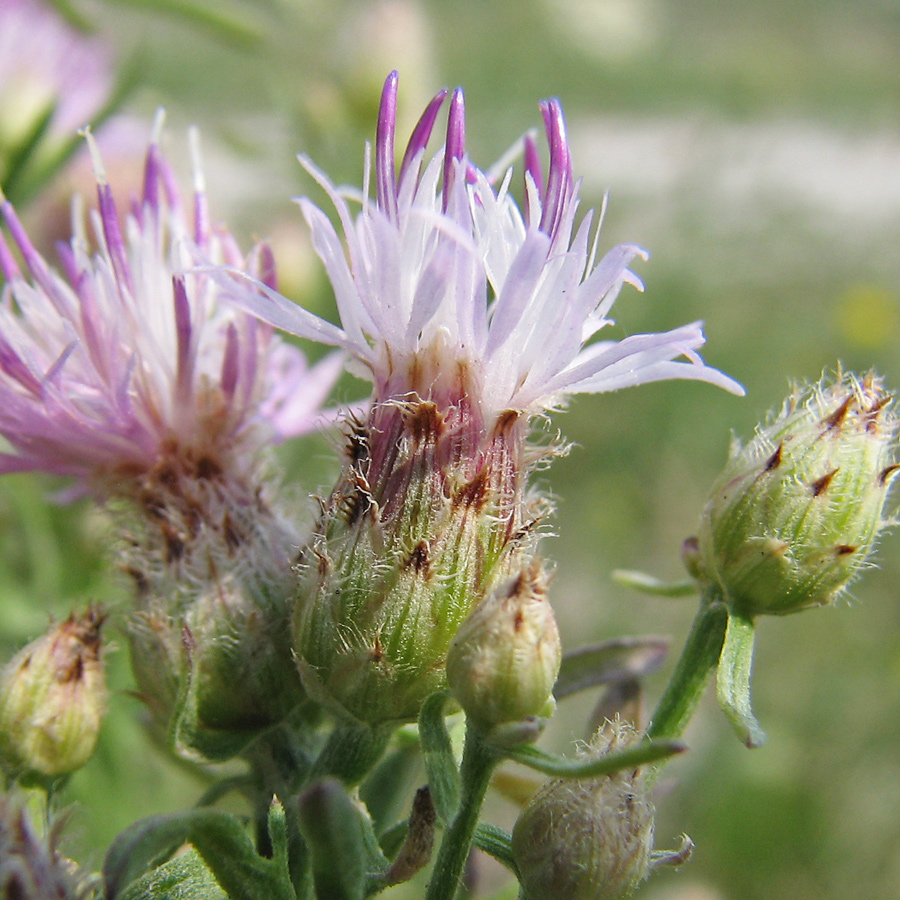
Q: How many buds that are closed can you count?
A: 4